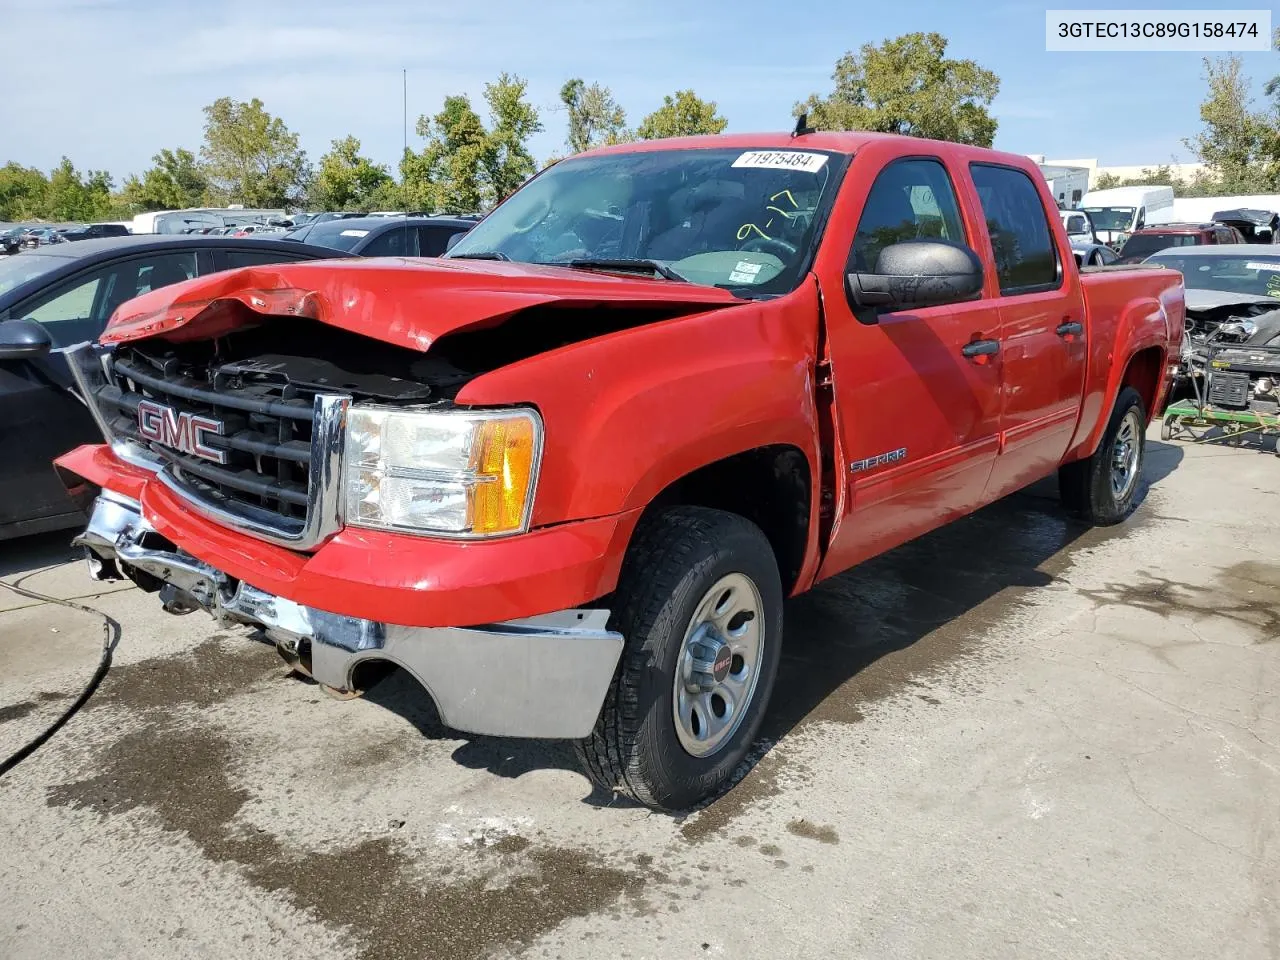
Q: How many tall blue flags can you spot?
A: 0